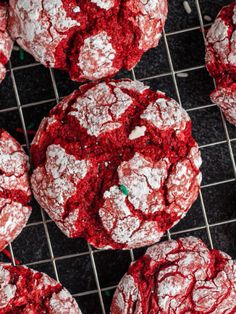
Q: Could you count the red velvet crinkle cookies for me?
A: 7